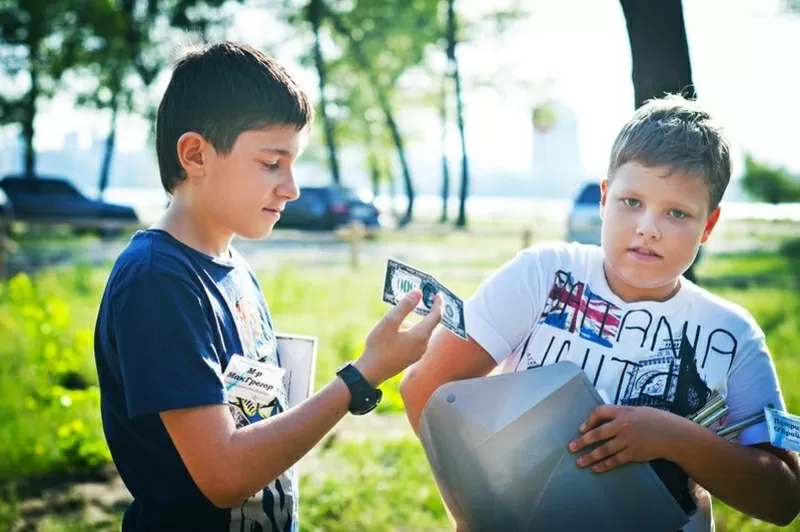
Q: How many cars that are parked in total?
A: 3